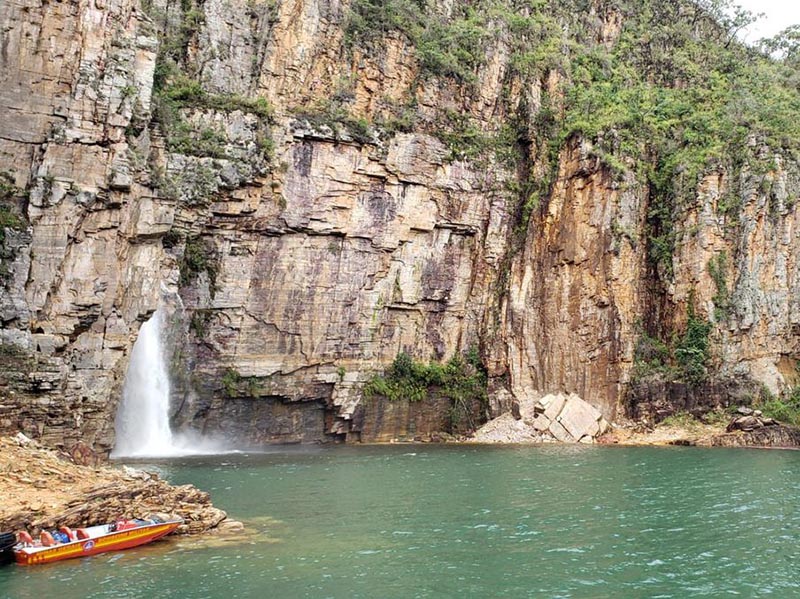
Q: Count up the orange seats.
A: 4